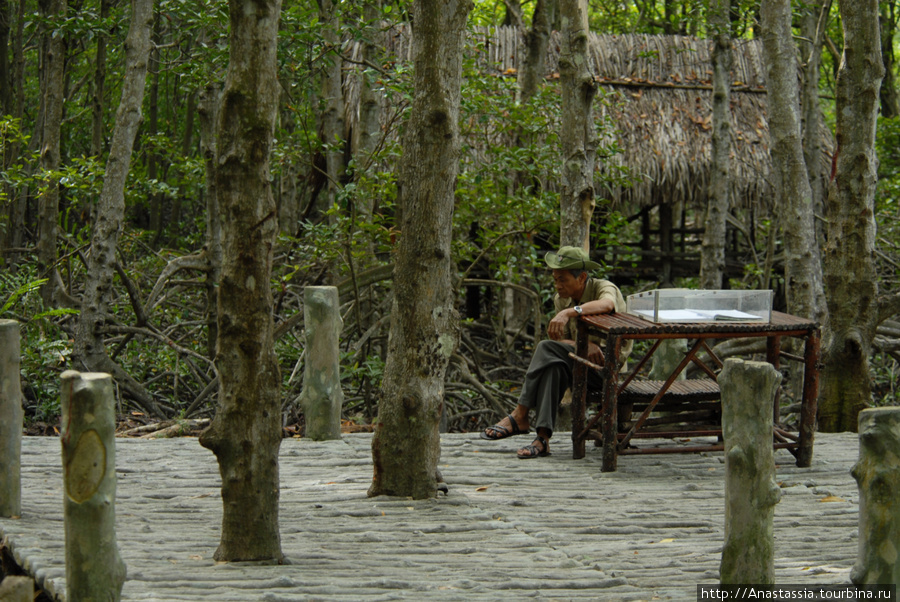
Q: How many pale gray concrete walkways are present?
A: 1